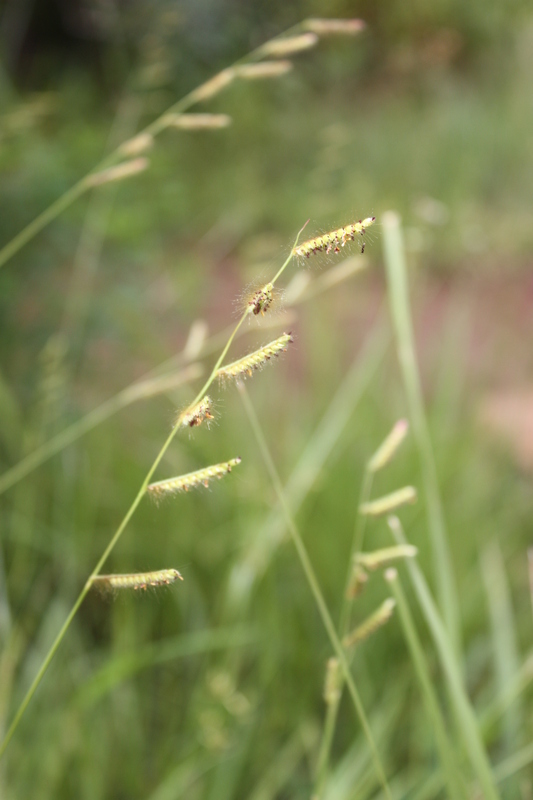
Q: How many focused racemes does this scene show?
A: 6